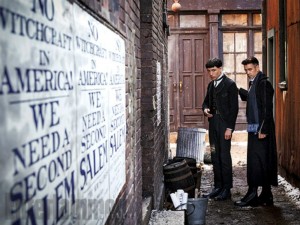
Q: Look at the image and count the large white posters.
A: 3